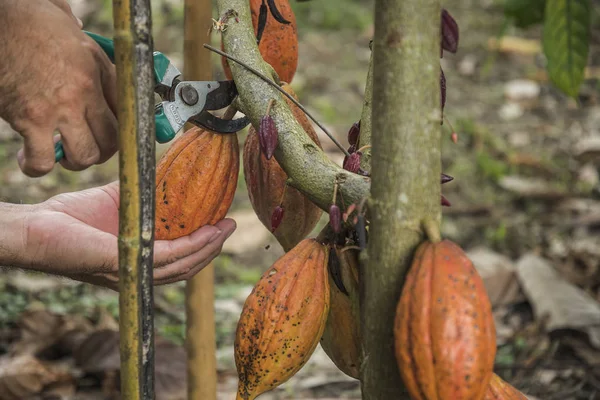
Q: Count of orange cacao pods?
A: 7